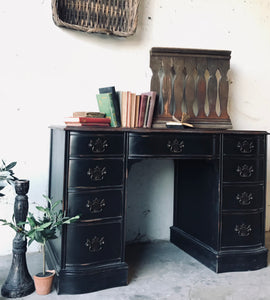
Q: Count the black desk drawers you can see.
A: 9